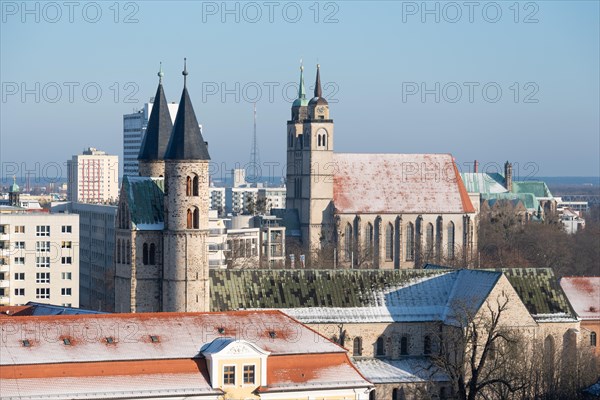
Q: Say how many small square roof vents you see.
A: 6